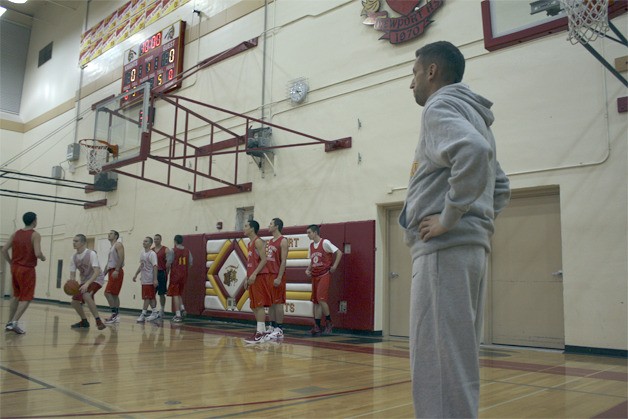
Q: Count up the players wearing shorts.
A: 9